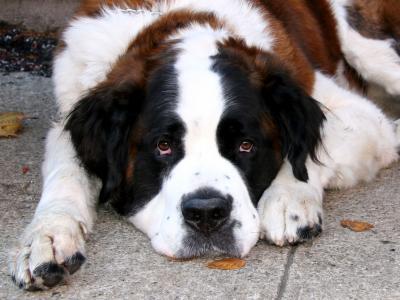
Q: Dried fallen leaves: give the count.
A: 3